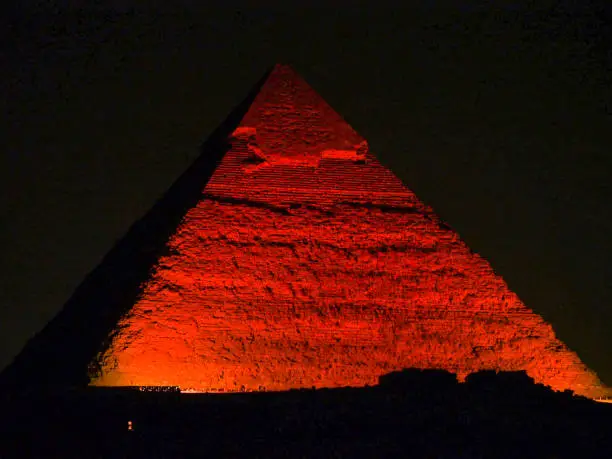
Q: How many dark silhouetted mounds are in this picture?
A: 2